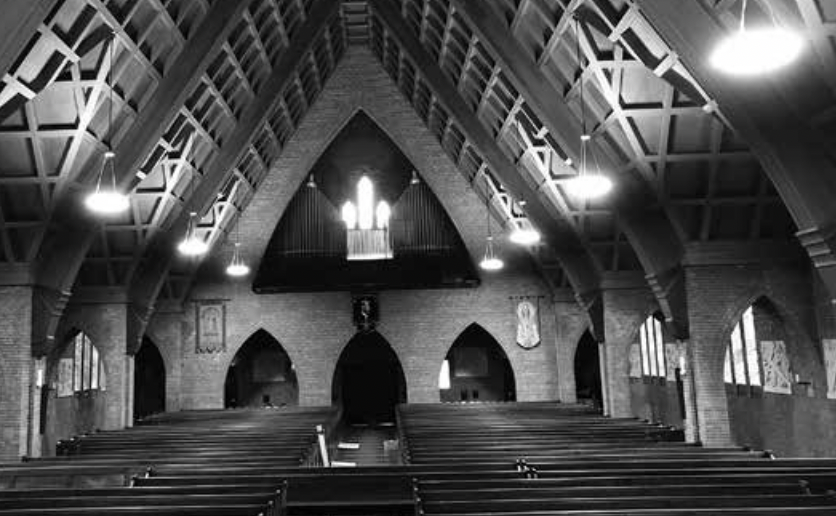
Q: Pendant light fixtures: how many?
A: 7